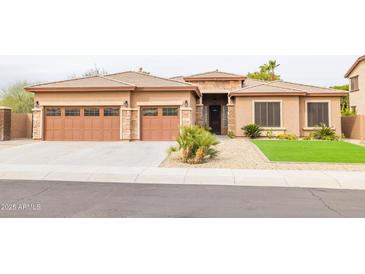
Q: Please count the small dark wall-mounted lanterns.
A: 3